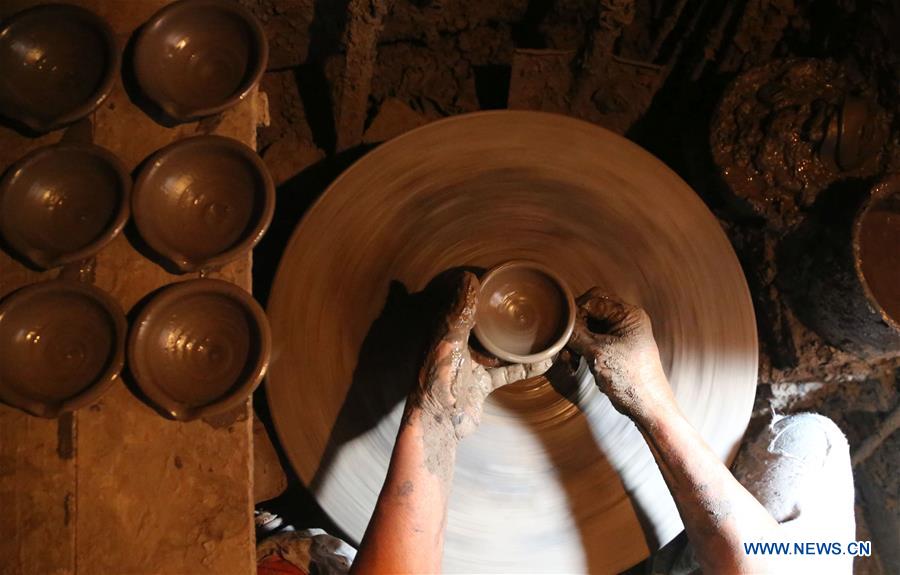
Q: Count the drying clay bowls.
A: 6